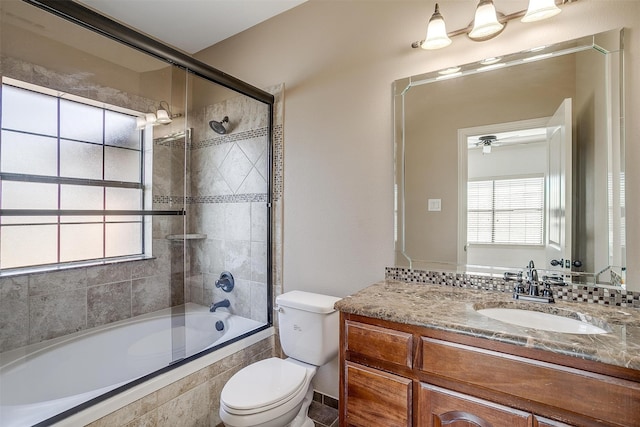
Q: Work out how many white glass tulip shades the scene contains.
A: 3